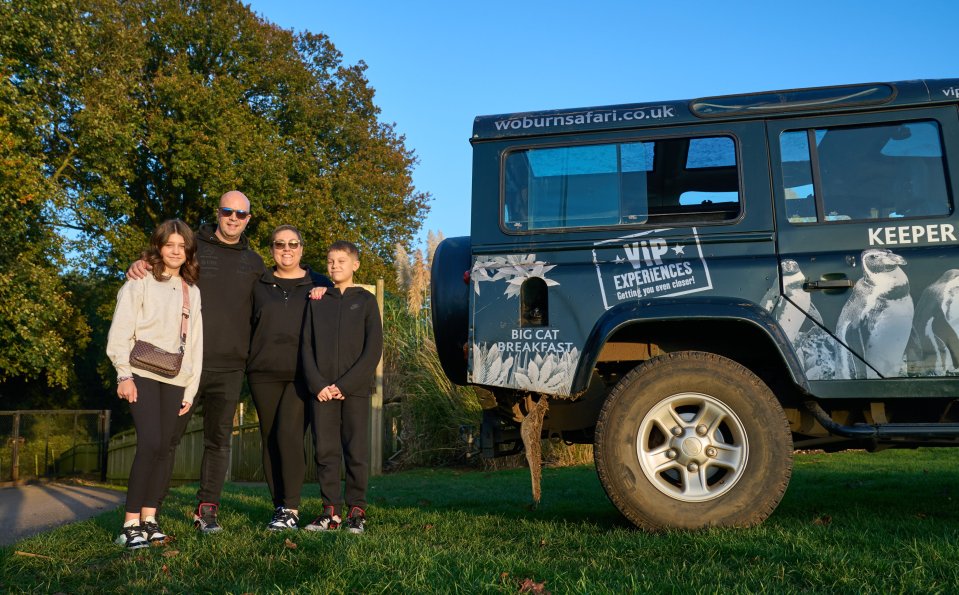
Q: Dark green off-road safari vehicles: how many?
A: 1